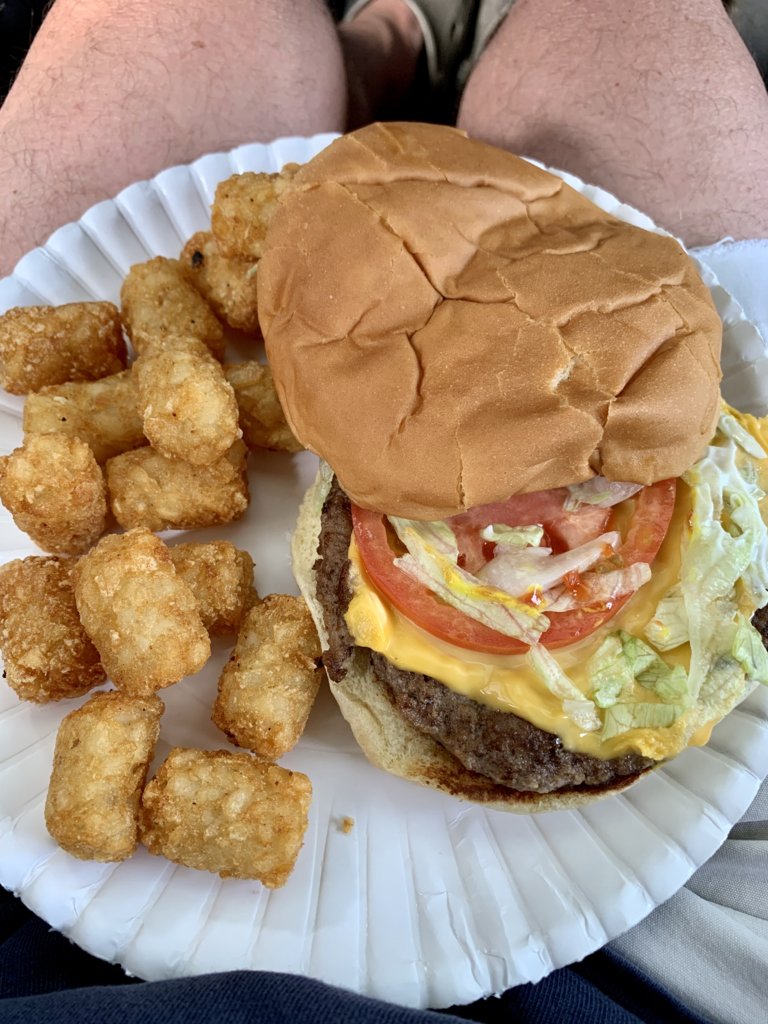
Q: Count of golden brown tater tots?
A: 15